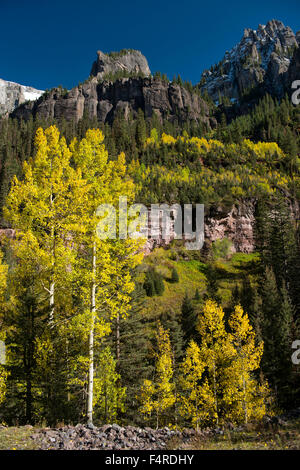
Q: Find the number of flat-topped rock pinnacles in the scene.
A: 1